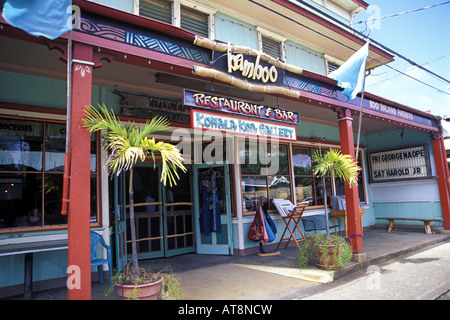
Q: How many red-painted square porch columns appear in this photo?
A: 3